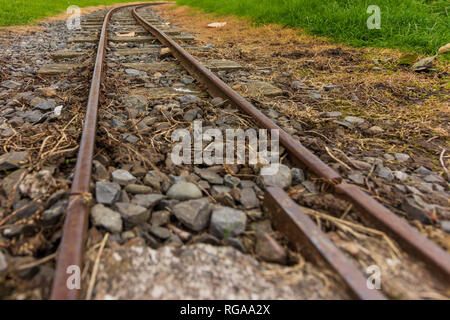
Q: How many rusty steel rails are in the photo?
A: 3